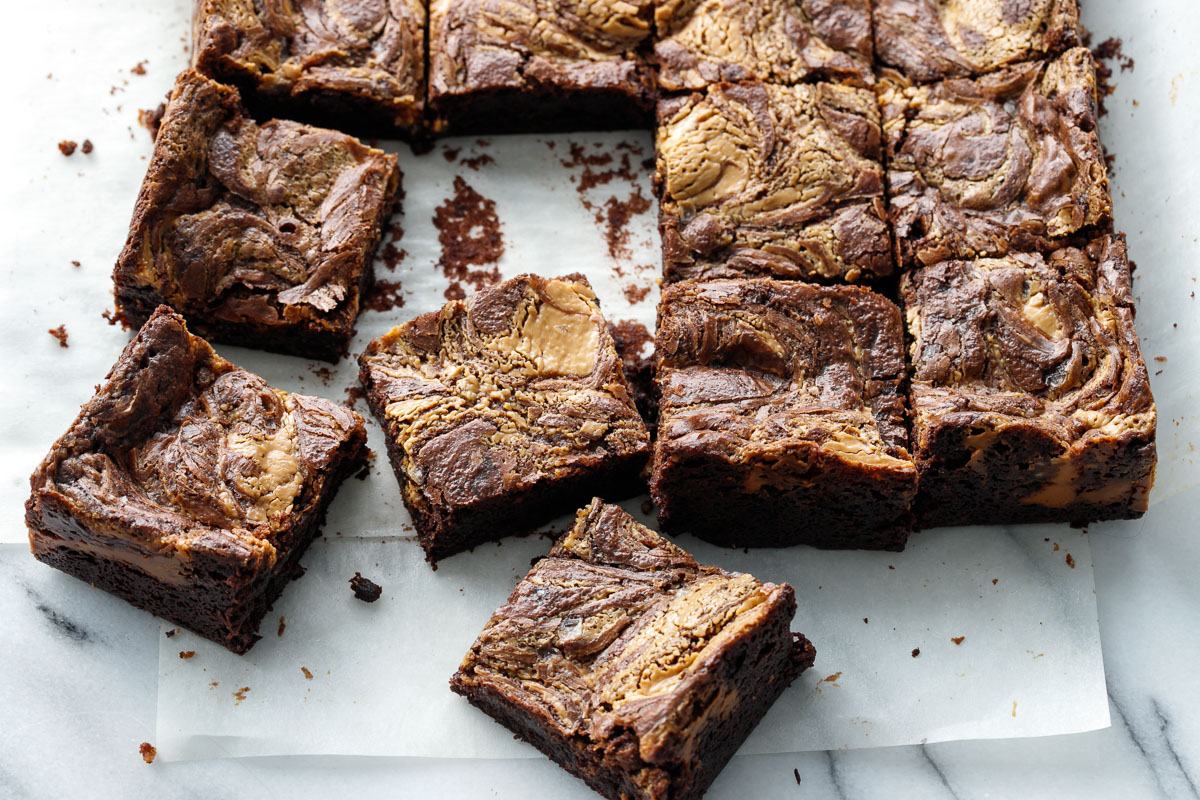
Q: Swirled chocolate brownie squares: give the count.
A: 12